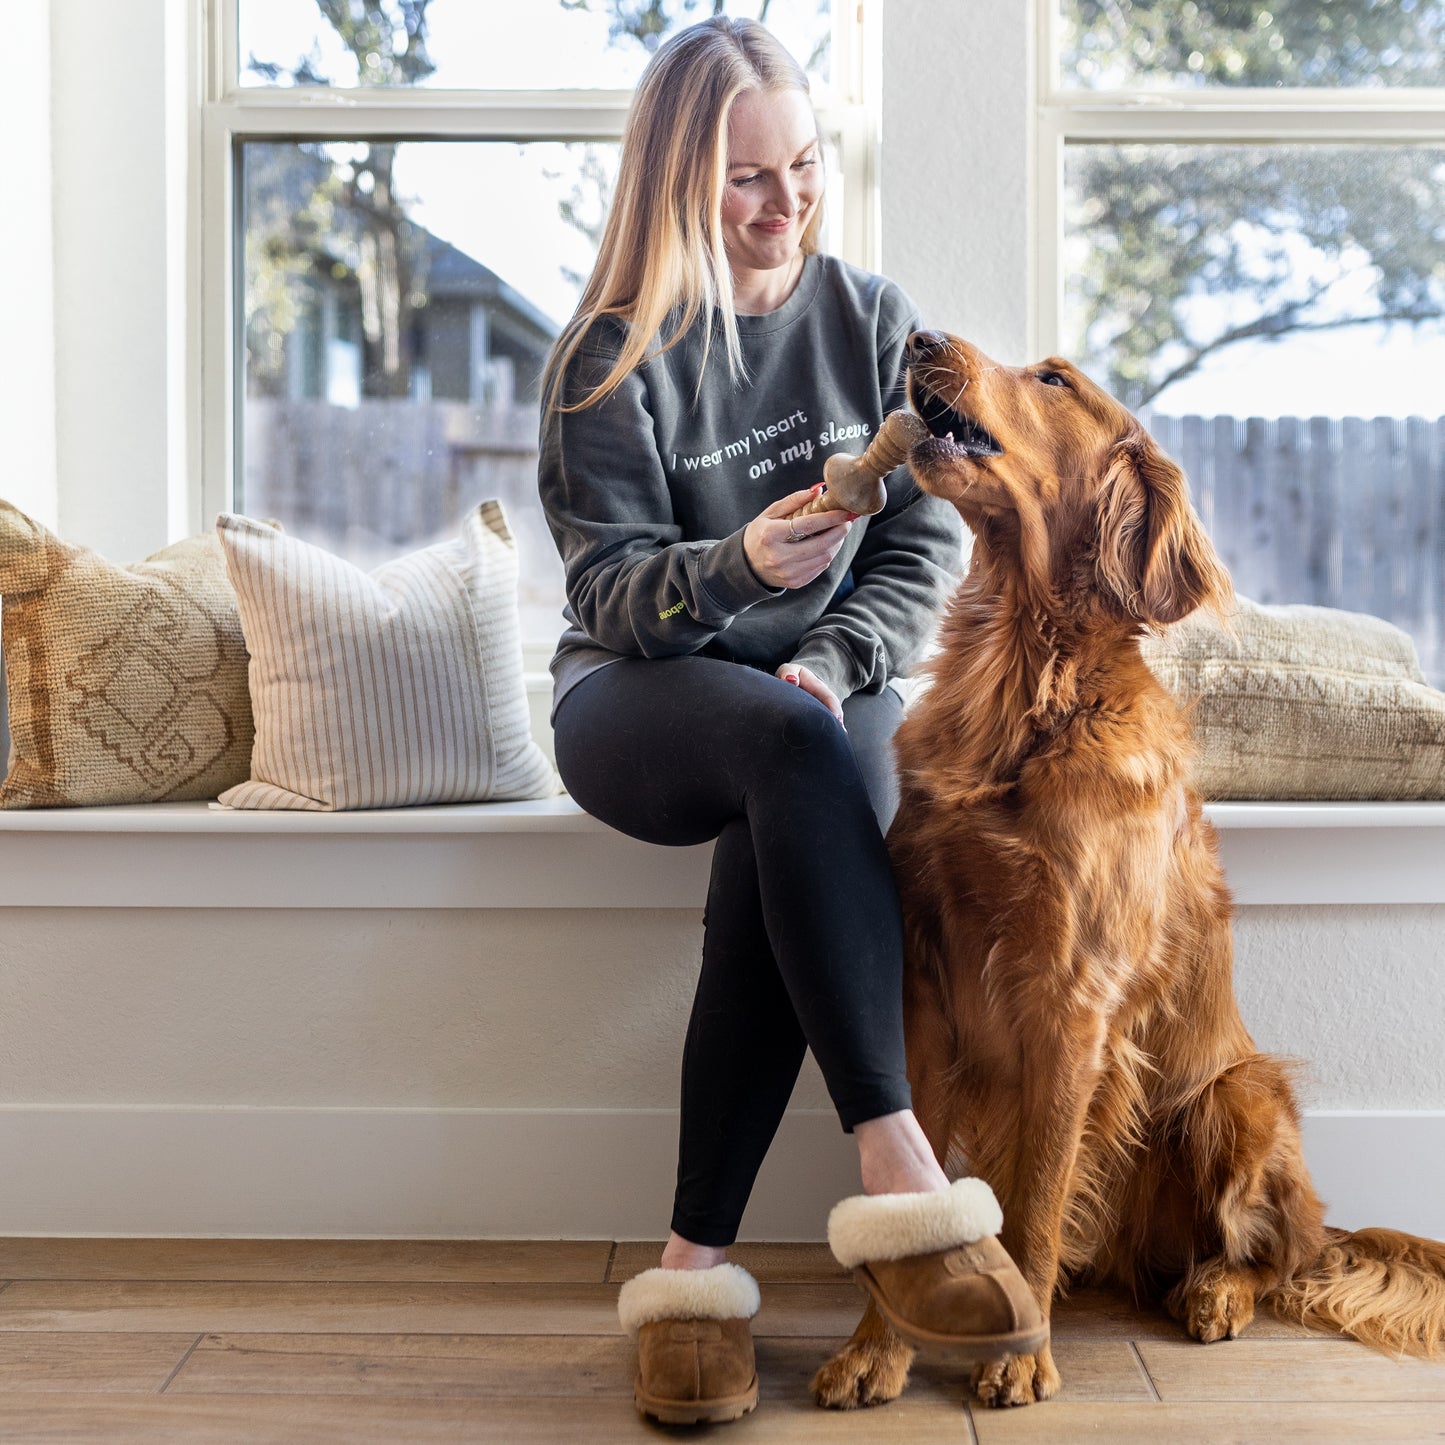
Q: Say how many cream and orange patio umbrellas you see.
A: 0